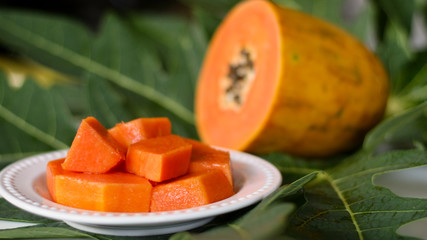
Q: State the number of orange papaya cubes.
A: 6